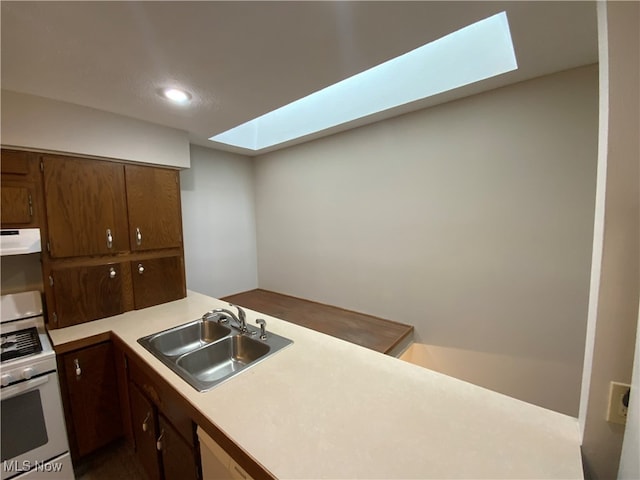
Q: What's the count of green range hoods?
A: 0